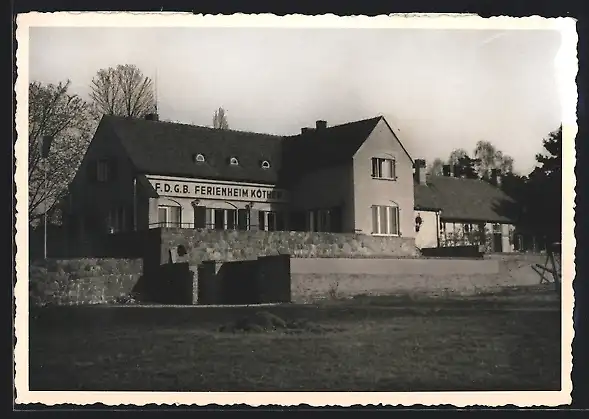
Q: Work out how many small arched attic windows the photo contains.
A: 3